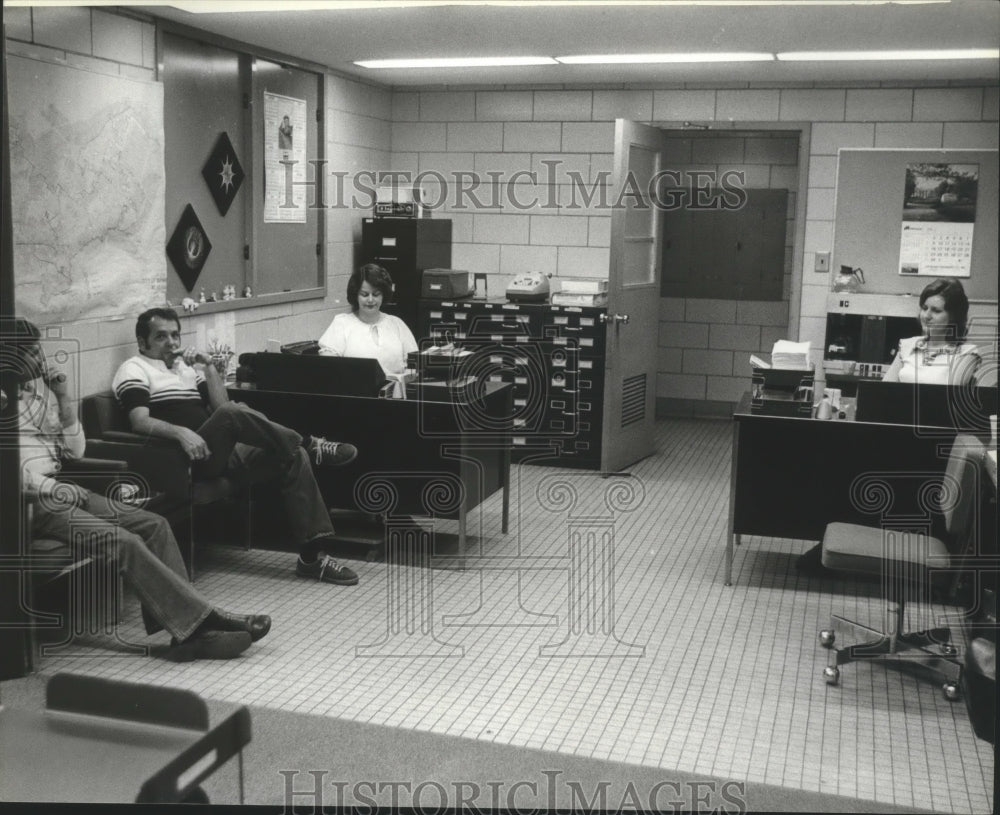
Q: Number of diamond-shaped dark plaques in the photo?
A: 2